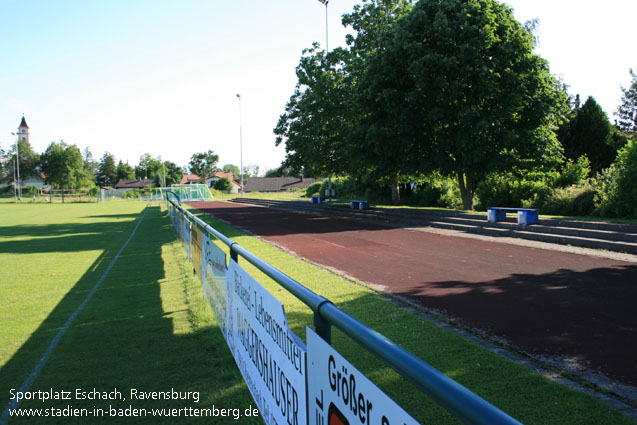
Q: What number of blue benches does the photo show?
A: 3